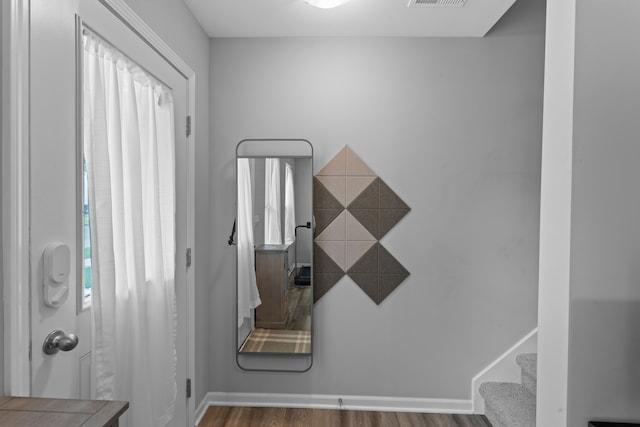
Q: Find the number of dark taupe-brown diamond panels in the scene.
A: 4